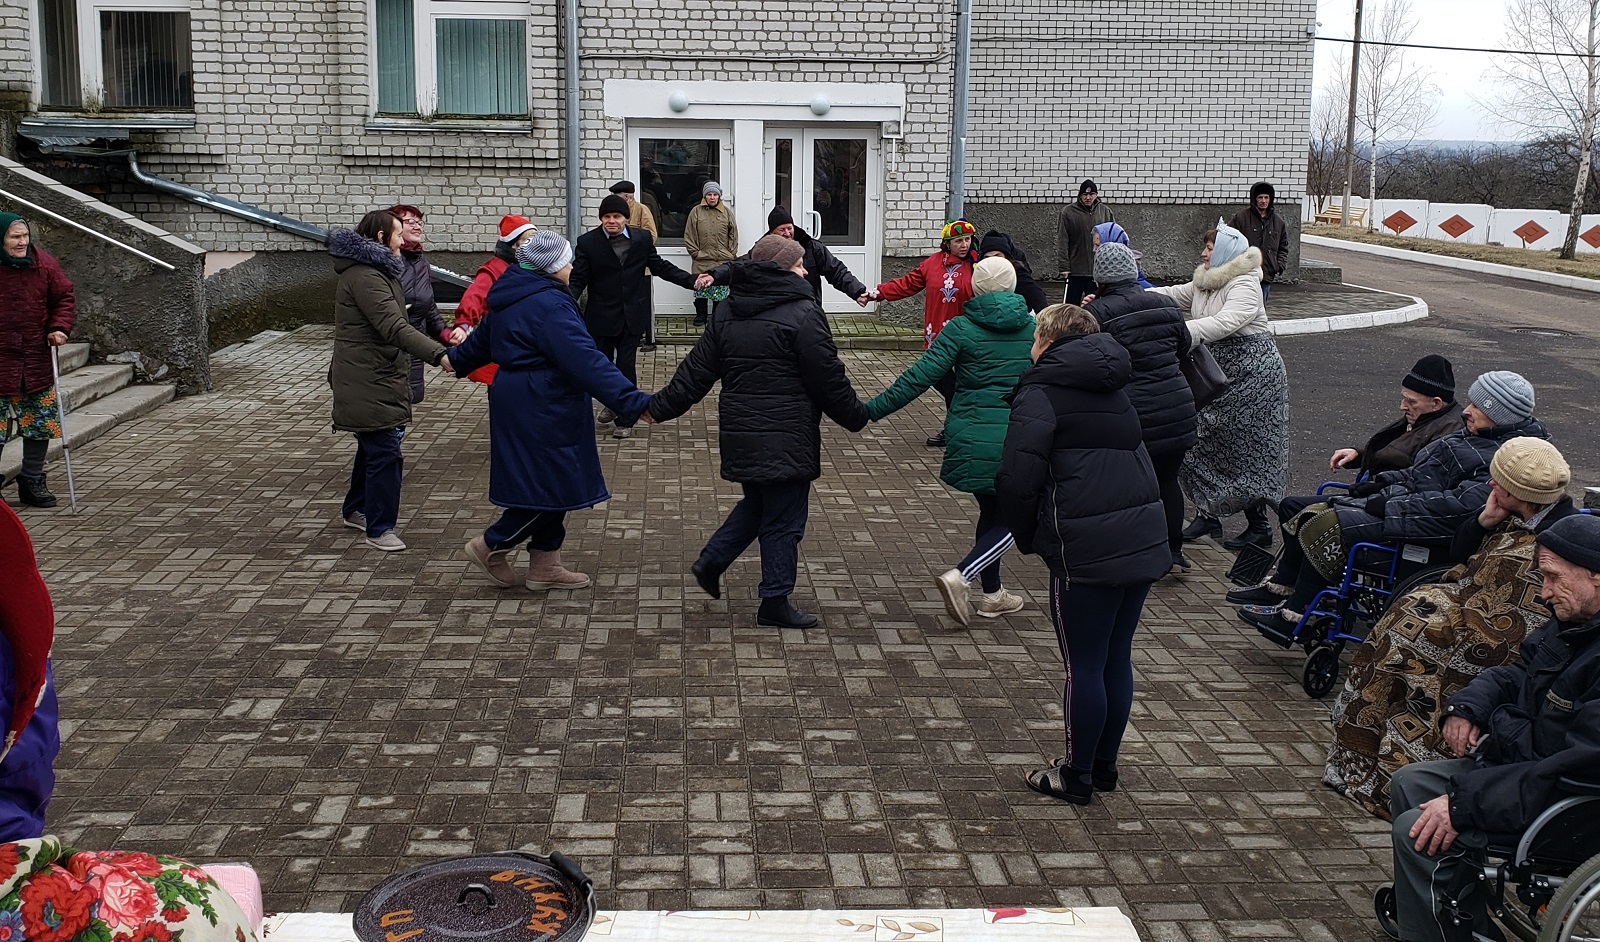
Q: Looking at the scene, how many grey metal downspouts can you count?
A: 3